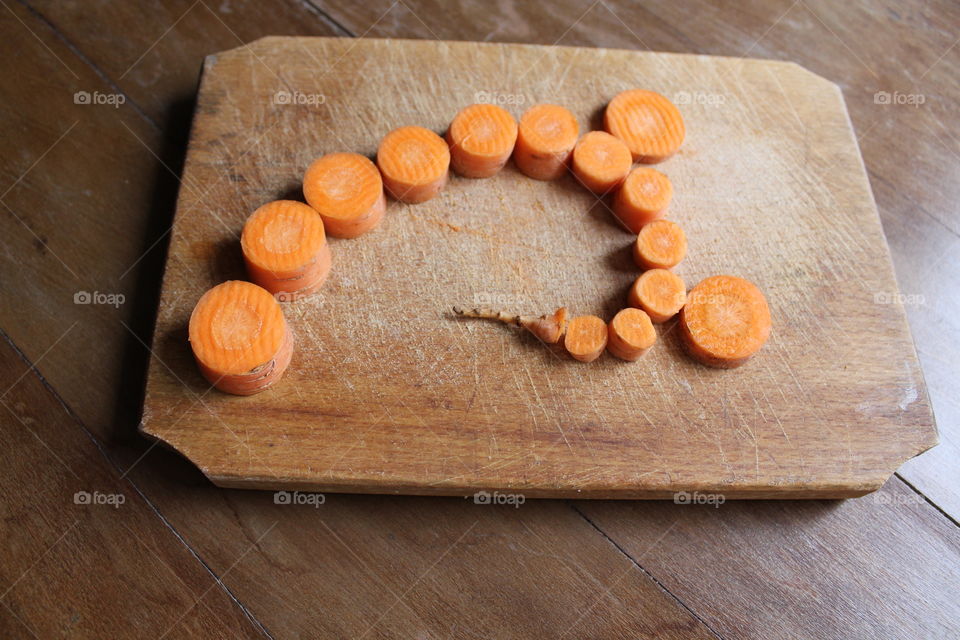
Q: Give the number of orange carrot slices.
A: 14